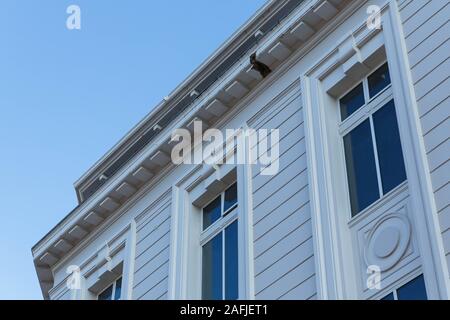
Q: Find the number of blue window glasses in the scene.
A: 12